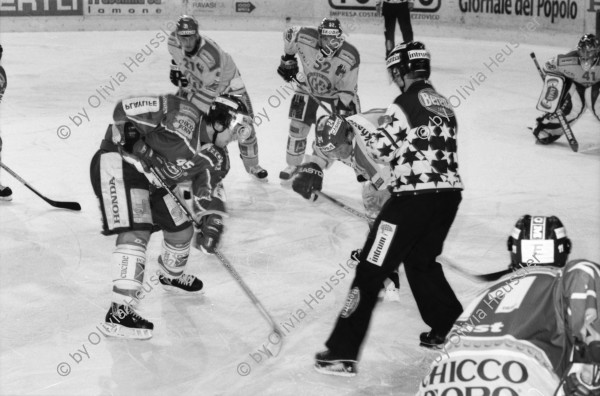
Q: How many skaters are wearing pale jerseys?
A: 4